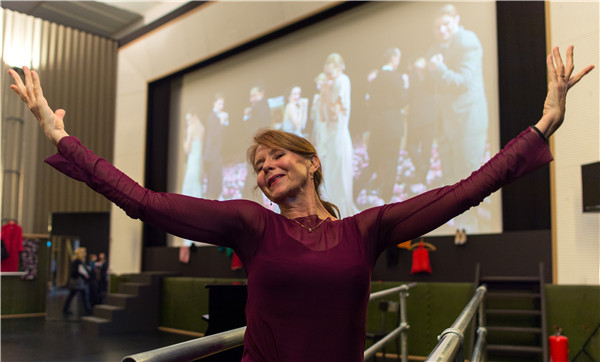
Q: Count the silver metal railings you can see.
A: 2